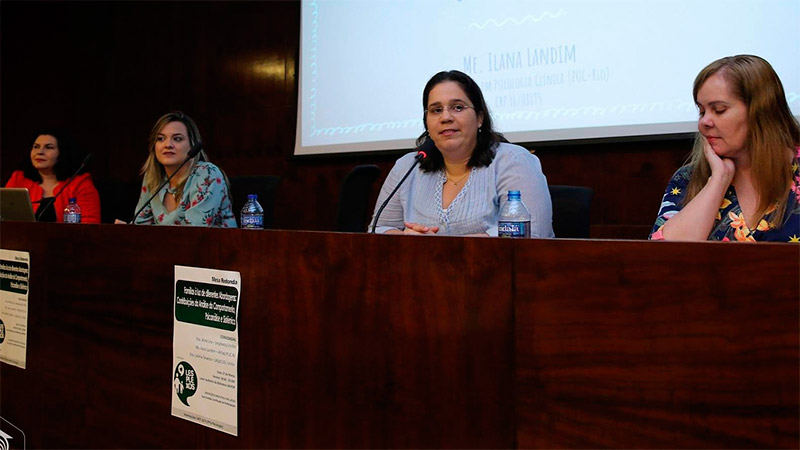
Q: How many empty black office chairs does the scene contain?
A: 1